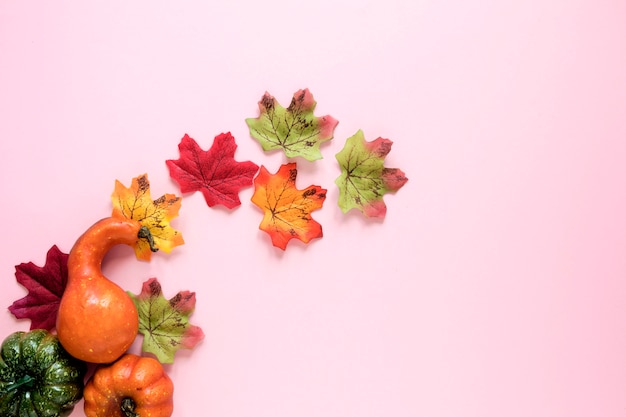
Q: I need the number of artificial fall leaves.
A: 7